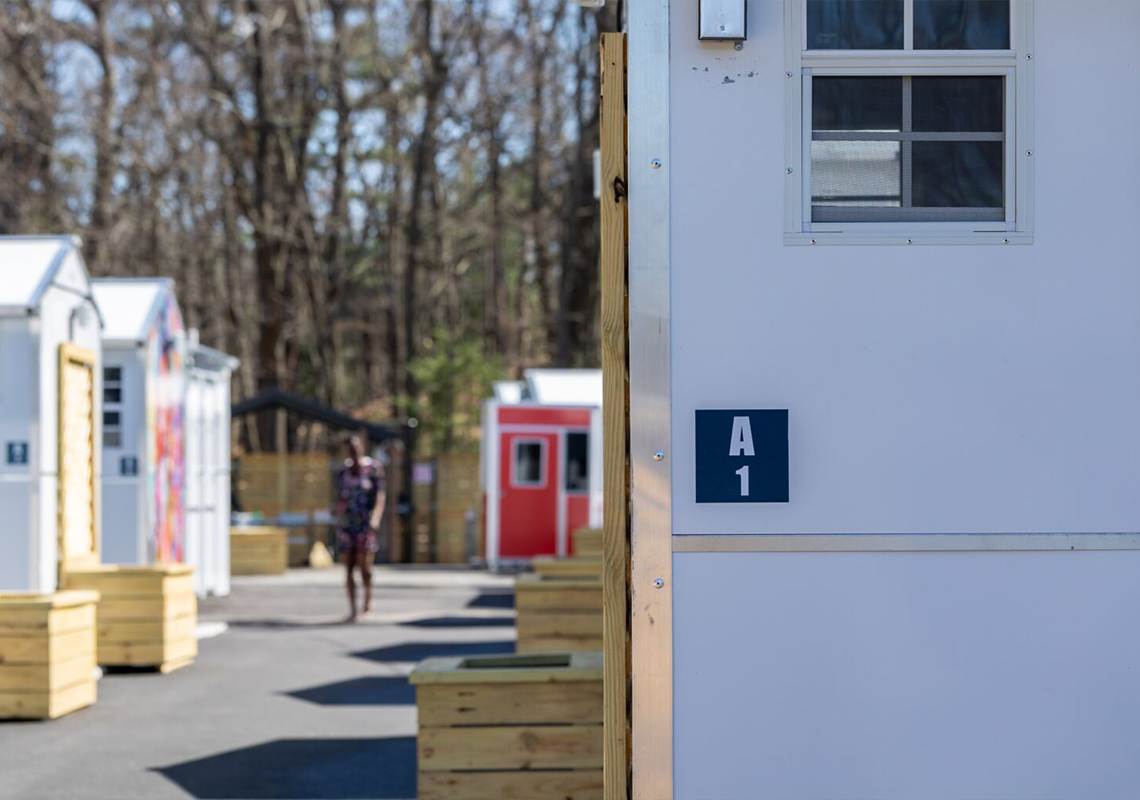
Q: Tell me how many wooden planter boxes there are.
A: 7